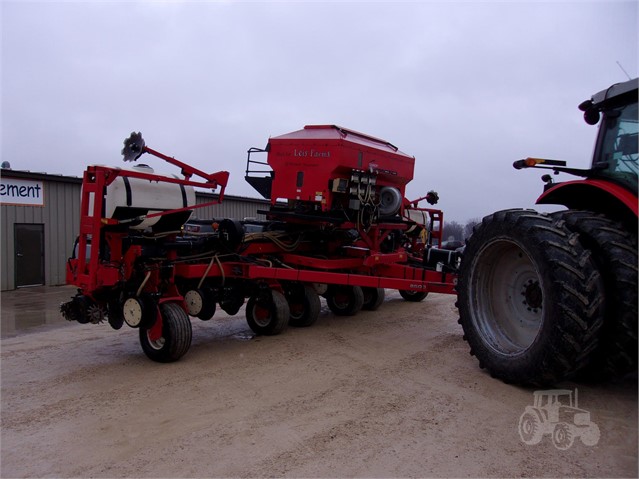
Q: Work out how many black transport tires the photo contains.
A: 6